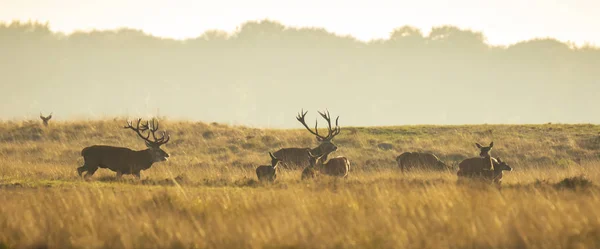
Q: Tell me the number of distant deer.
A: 1